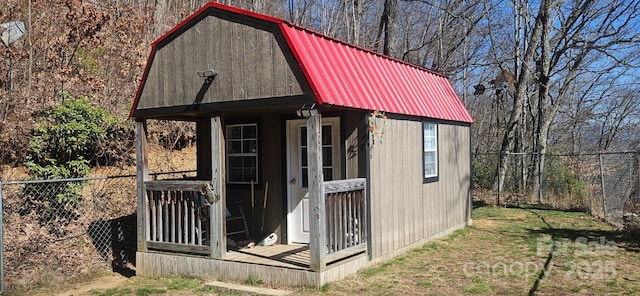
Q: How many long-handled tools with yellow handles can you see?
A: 2